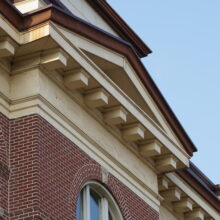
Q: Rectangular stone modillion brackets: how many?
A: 12